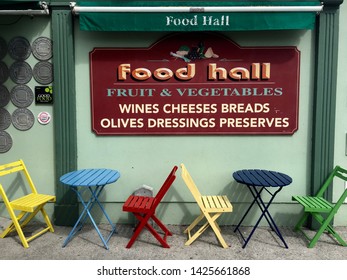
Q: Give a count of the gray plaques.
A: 11